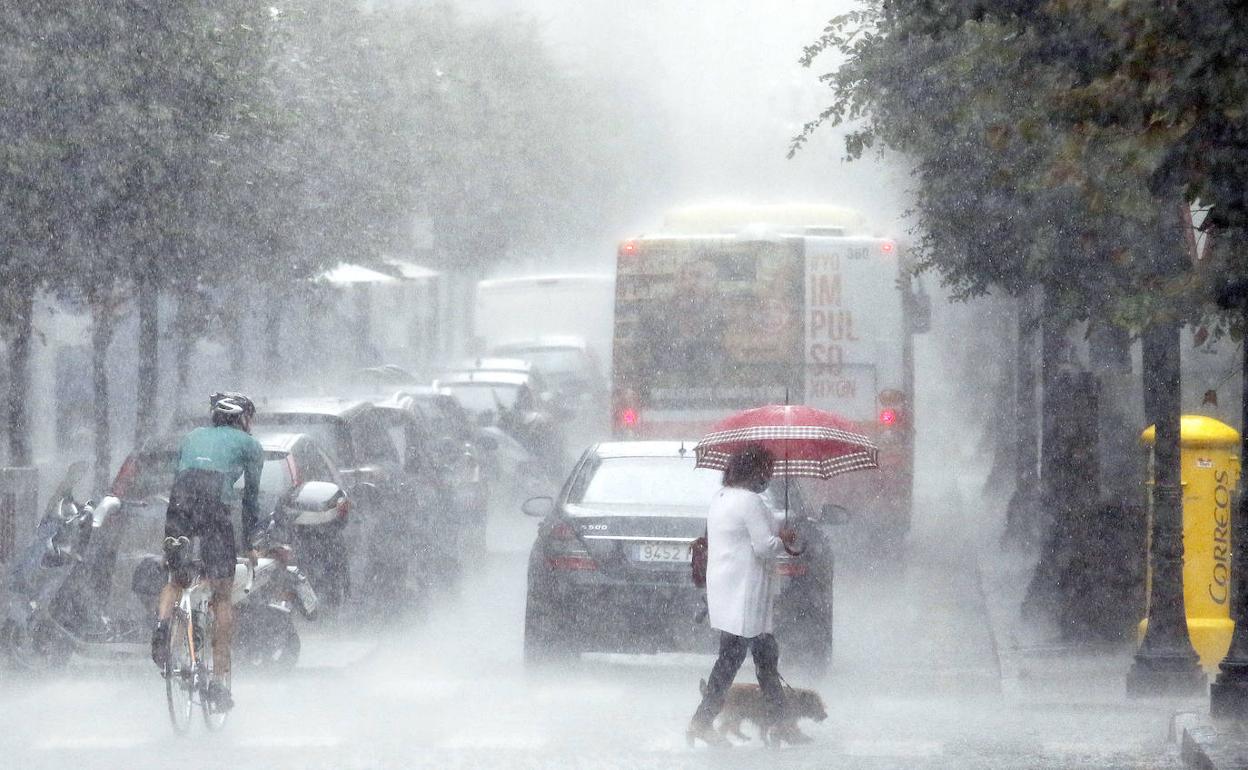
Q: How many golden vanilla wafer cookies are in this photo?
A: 0